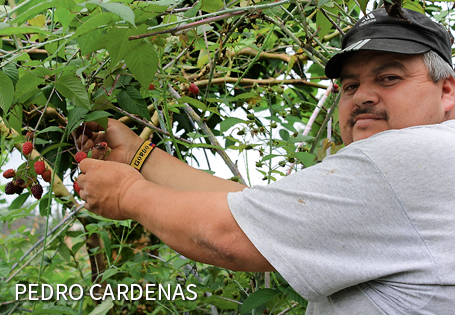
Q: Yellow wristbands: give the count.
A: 1